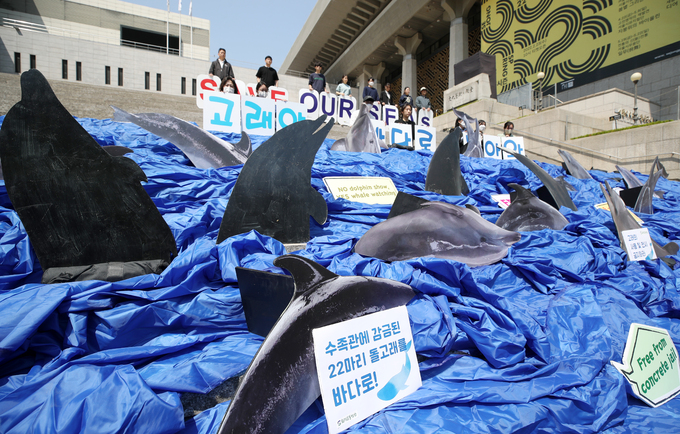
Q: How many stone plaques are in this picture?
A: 1